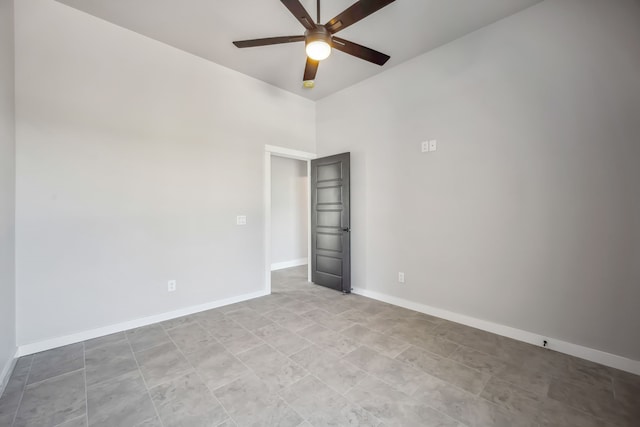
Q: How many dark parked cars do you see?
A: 0